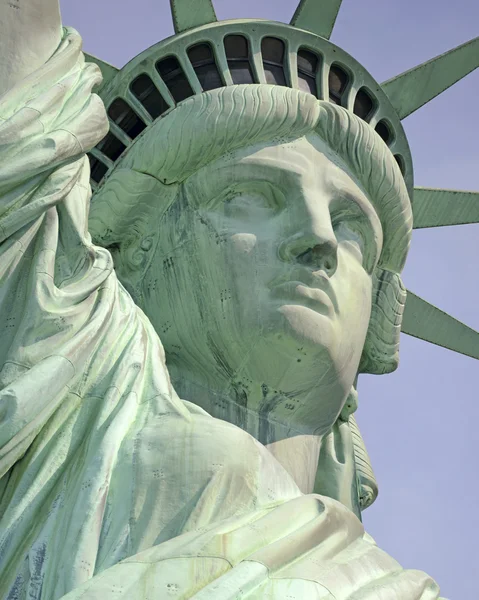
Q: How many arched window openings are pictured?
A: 13